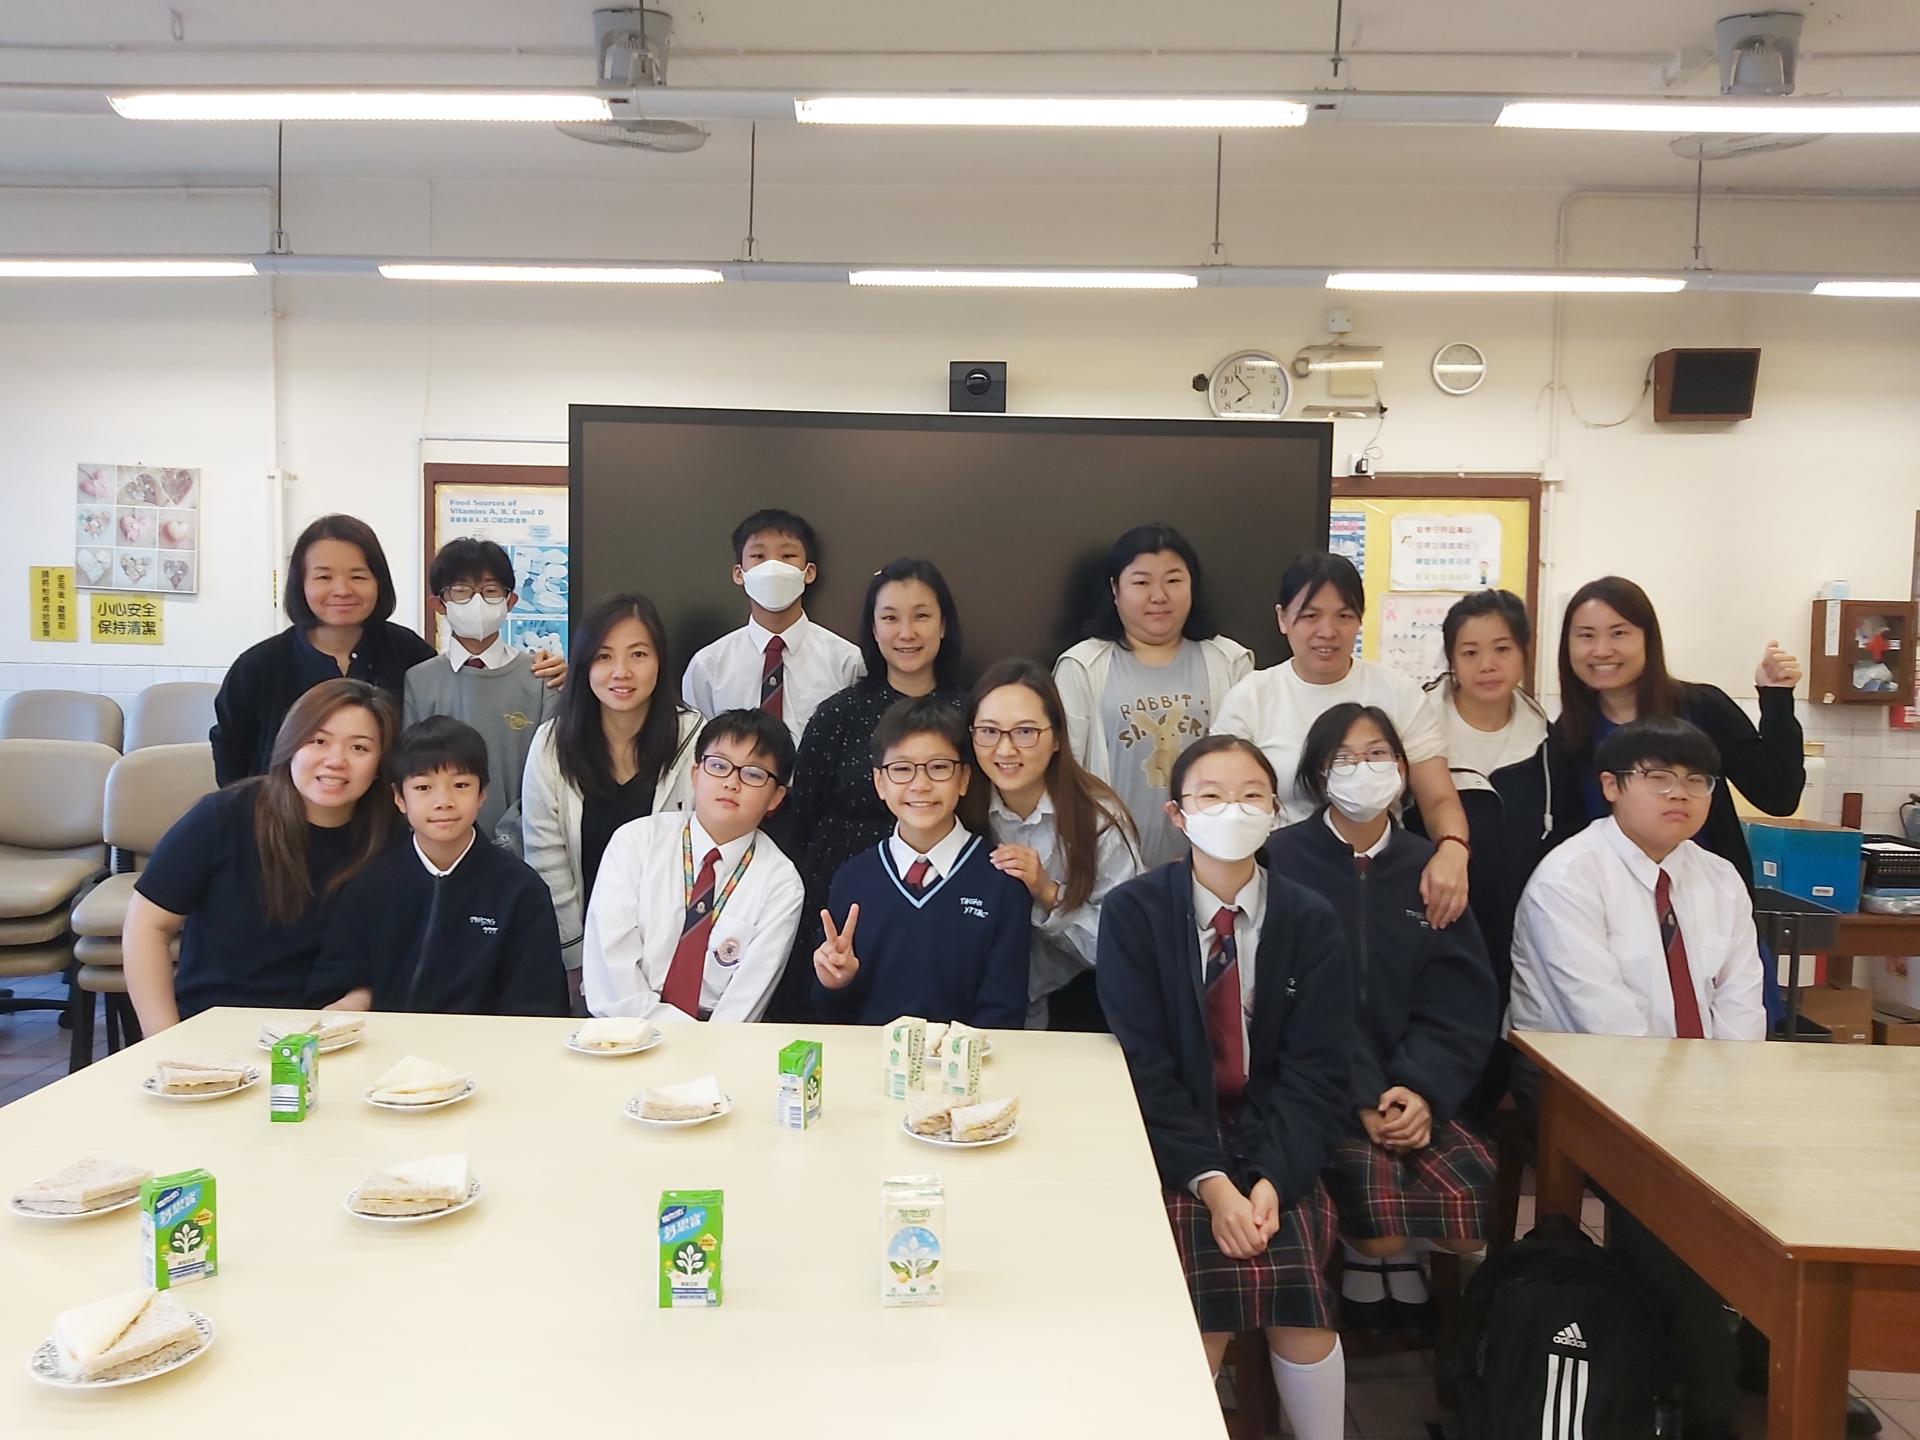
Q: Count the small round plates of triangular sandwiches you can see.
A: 10